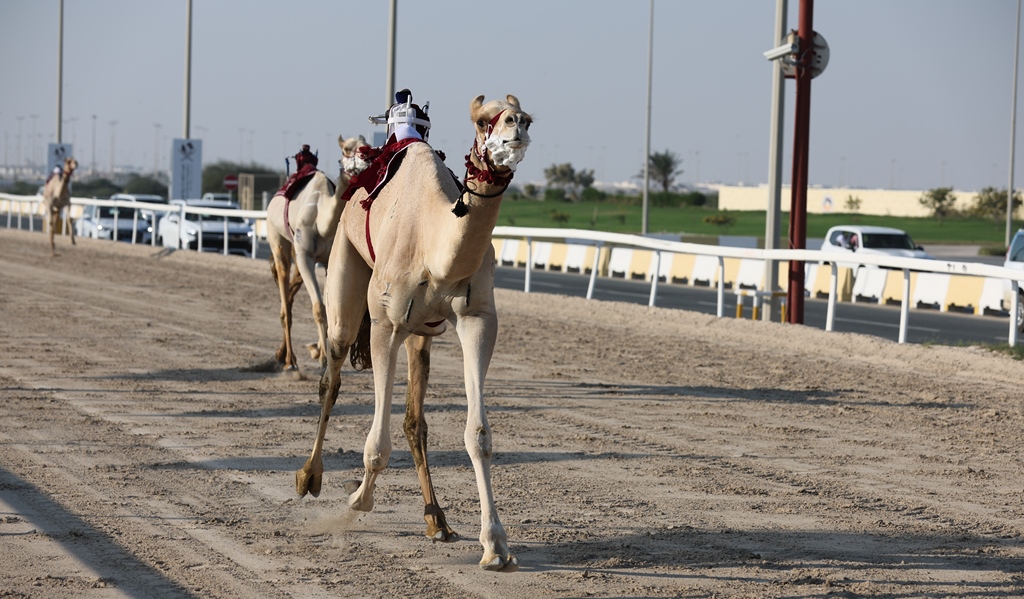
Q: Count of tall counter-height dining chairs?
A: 0